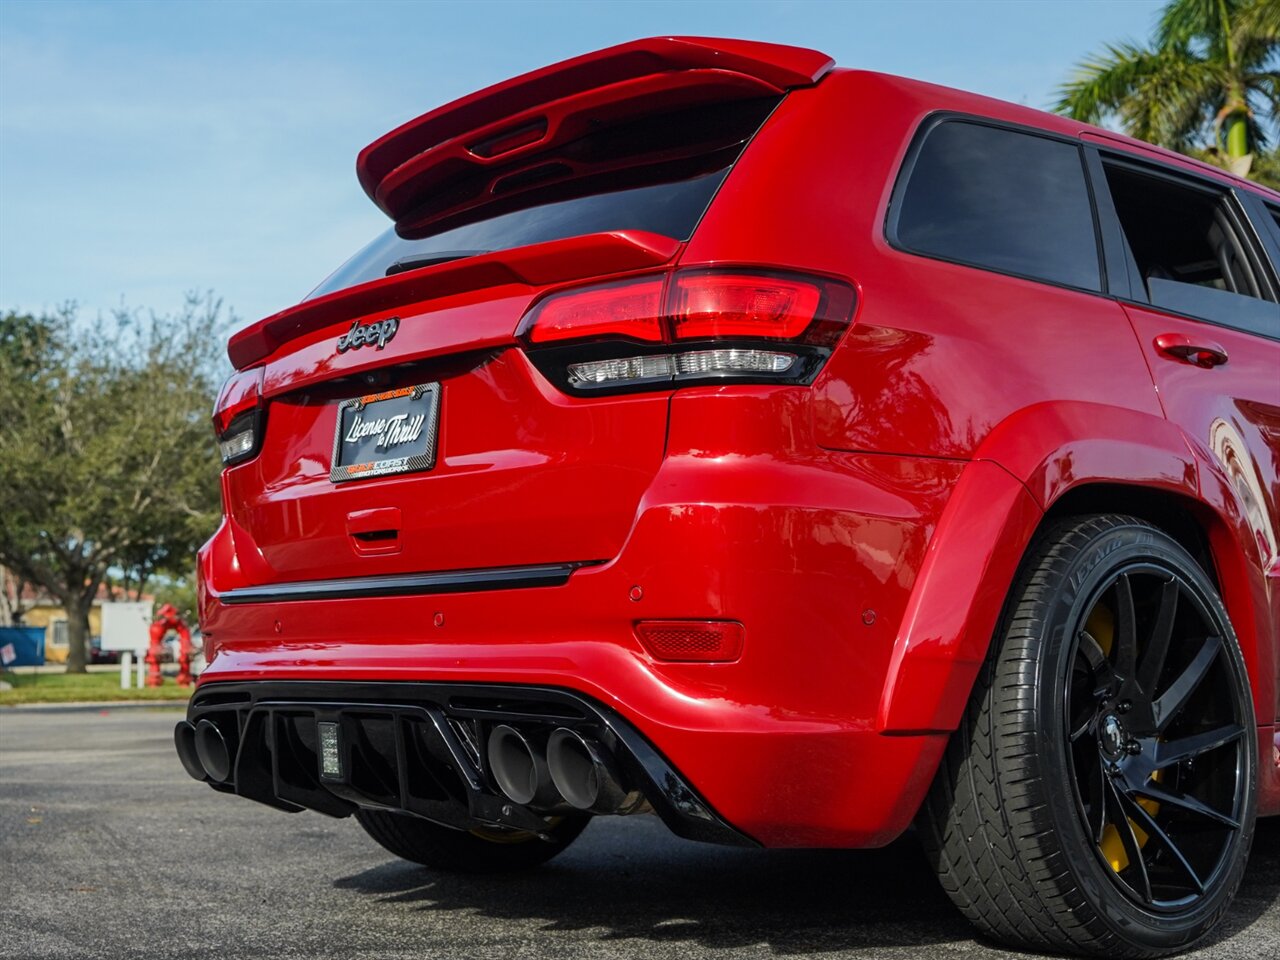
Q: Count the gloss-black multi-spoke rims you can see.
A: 1